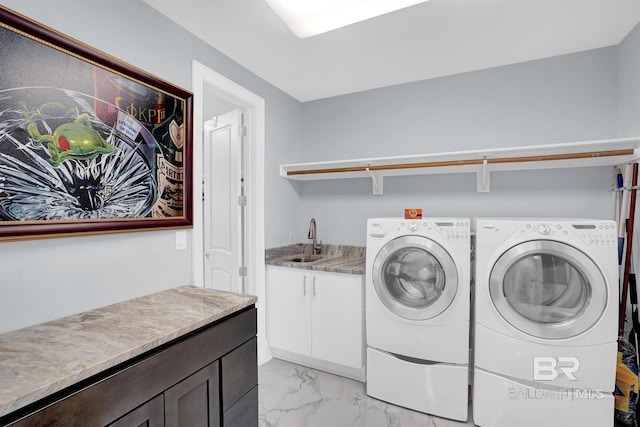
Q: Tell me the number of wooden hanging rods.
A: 1